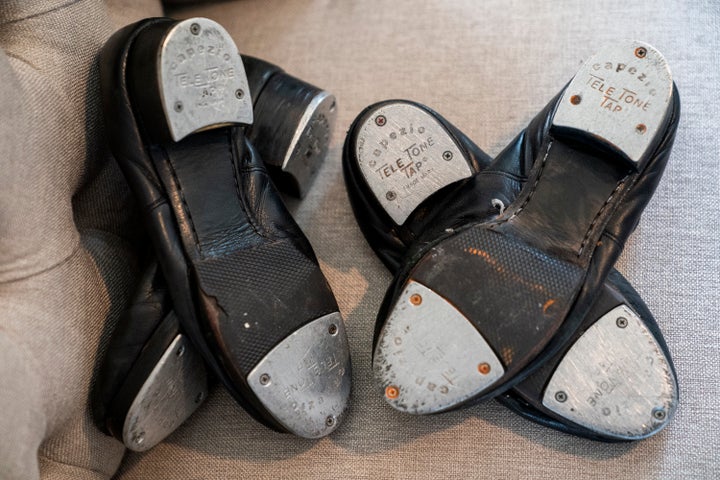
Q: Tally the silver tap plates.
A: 8